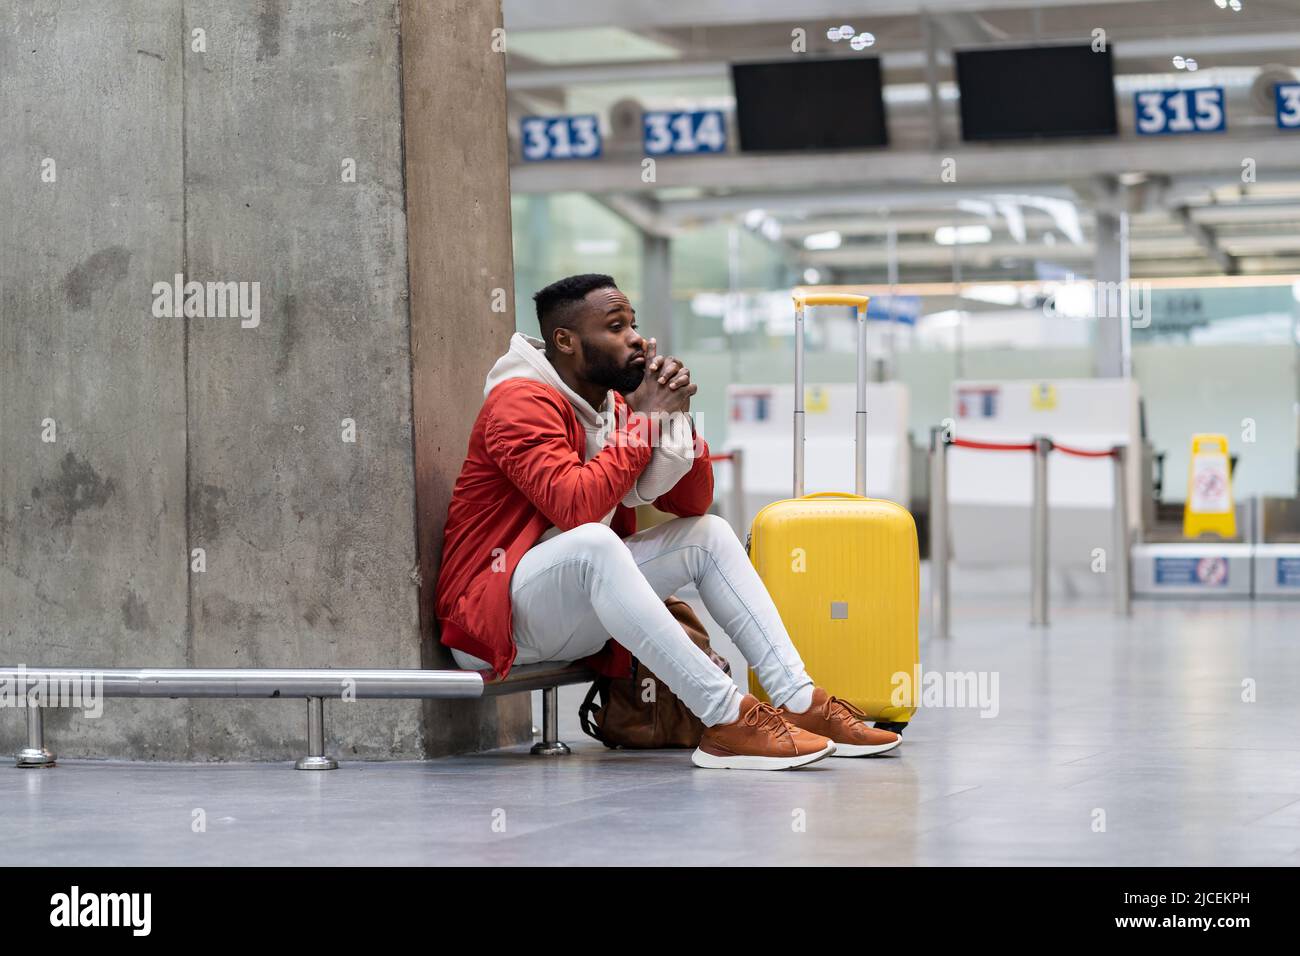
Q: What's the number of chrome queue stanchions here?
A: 4